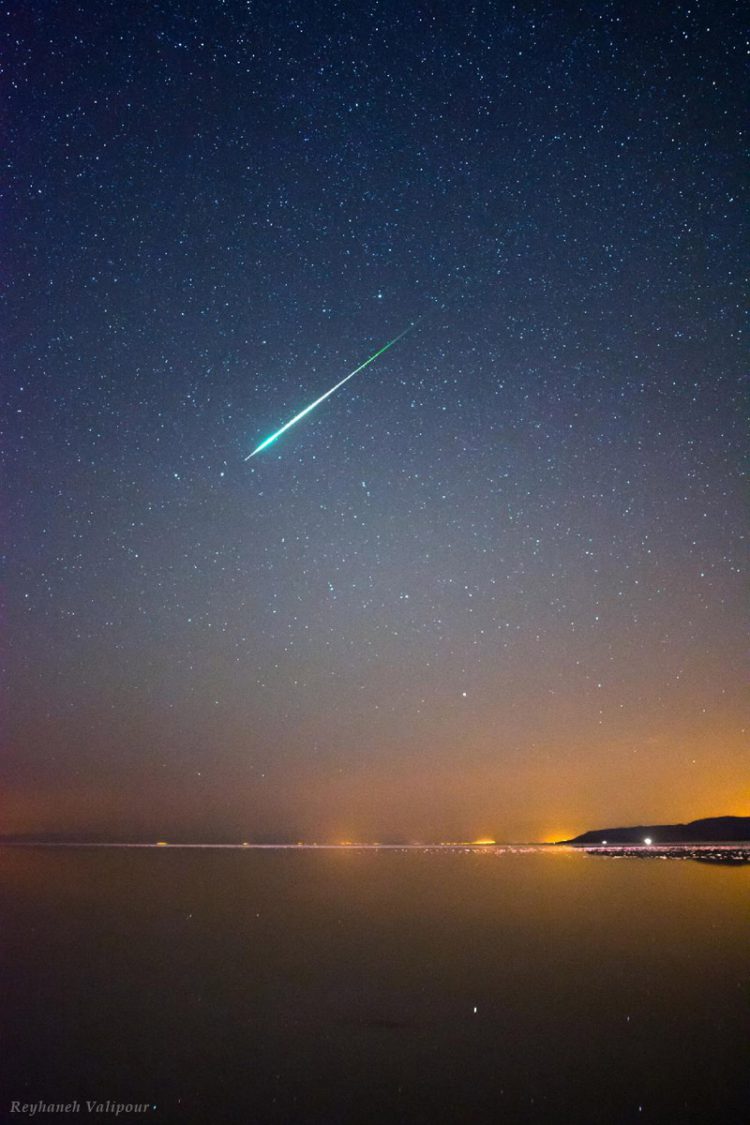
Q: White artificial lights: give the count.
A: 2